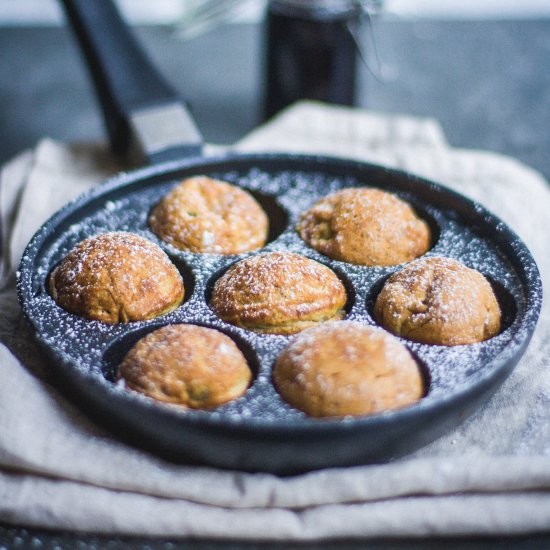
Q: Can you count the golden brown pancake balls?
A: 7